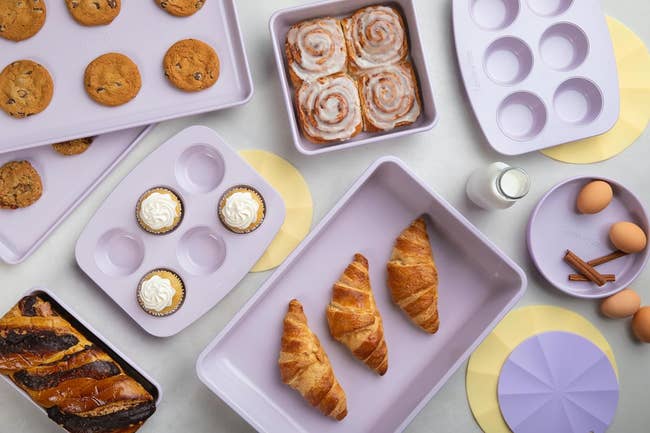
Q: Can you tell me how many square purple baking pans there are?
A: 1